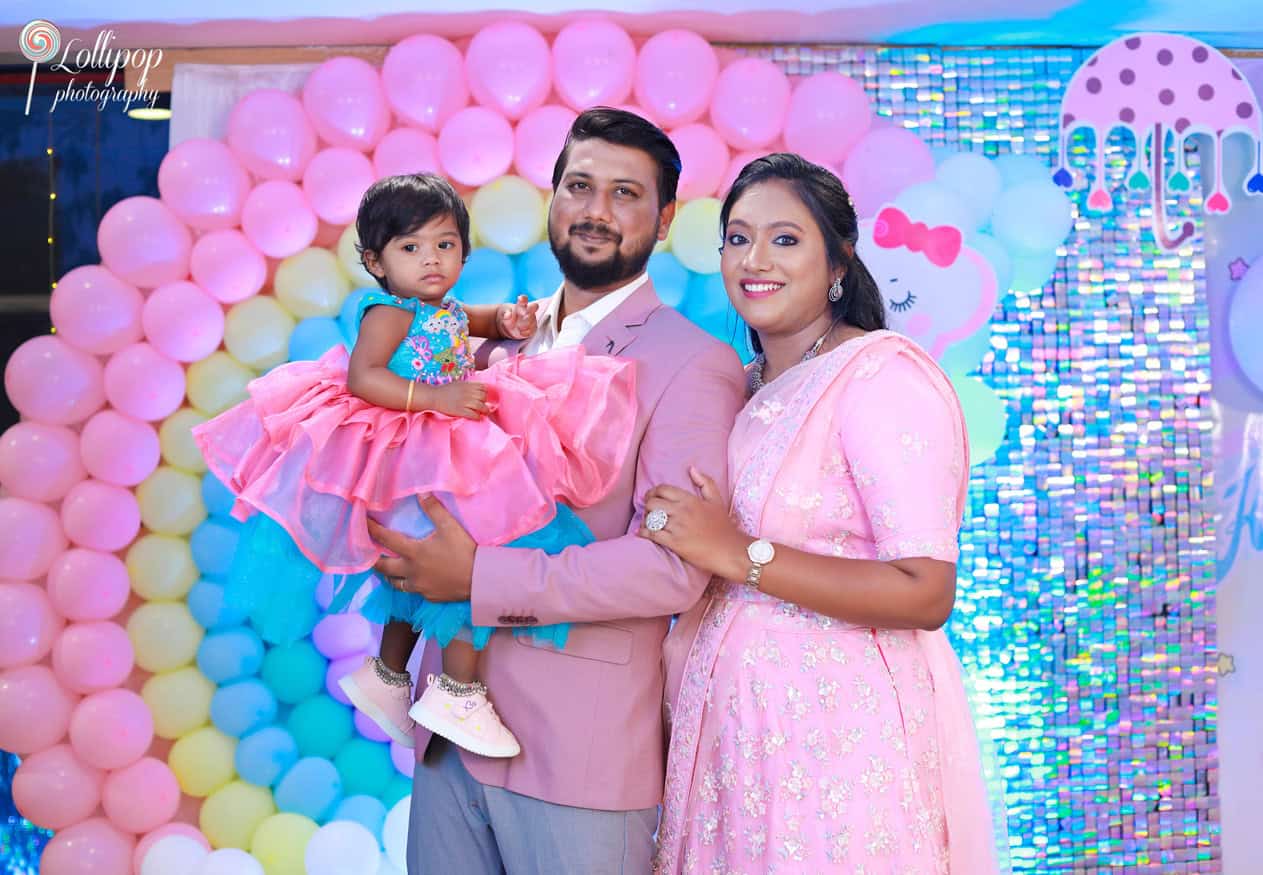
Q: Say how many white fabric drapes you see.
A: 1